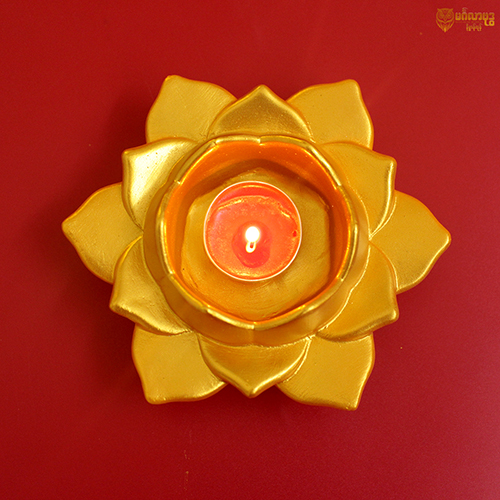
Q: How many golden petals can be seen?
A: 12